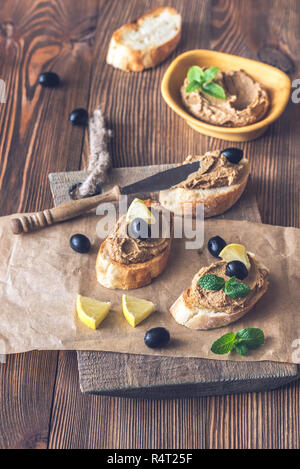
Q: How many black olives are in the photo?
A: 8